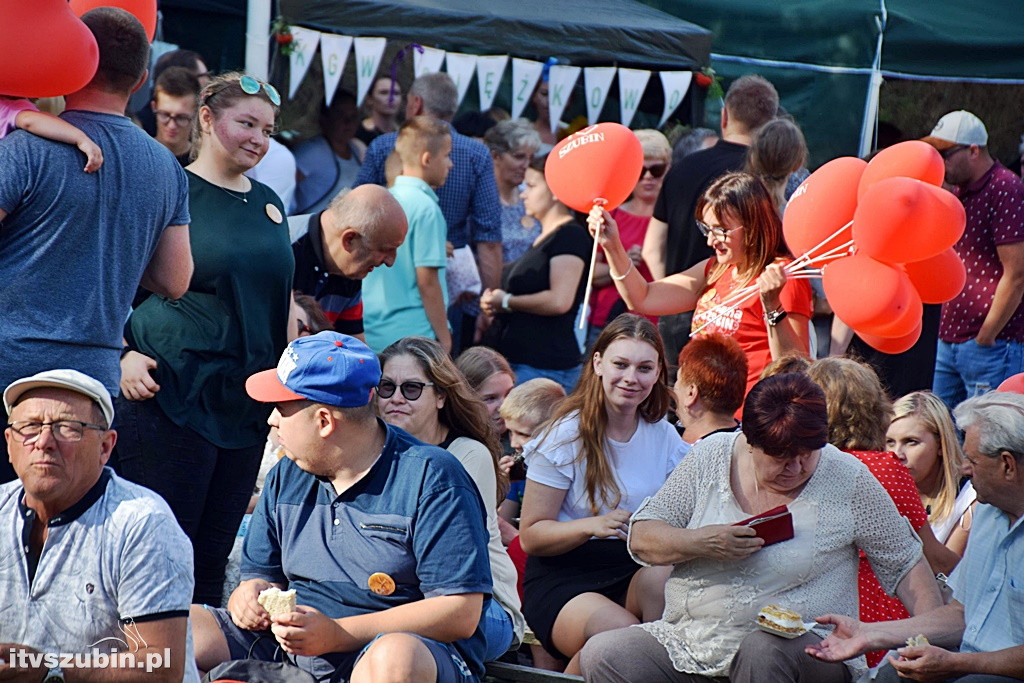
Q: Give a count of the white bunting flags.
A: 11